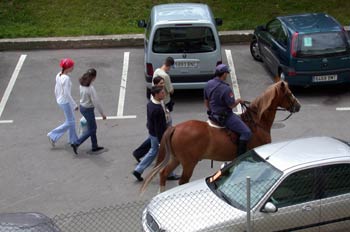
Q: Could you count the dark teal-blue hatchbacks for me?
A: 1